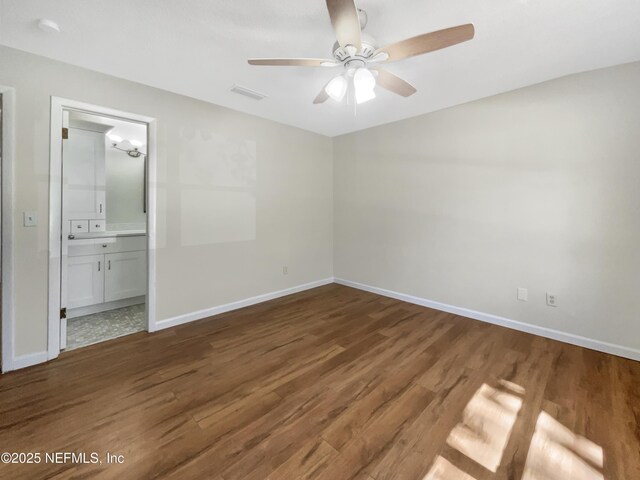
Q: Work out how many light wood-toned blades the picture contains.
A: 5